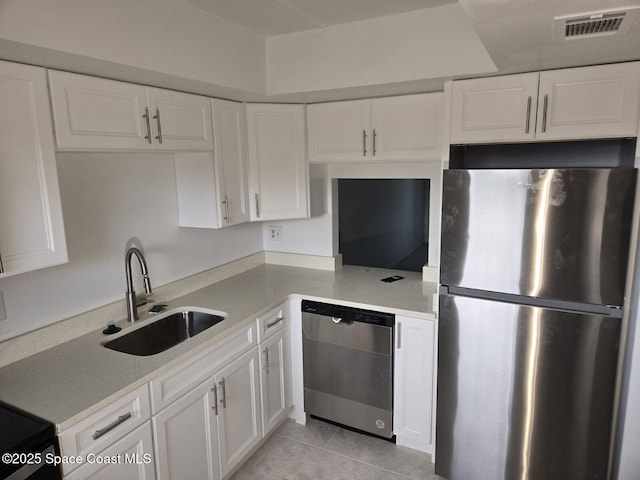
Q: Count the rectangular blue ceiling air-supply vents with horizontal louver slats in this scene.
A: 0